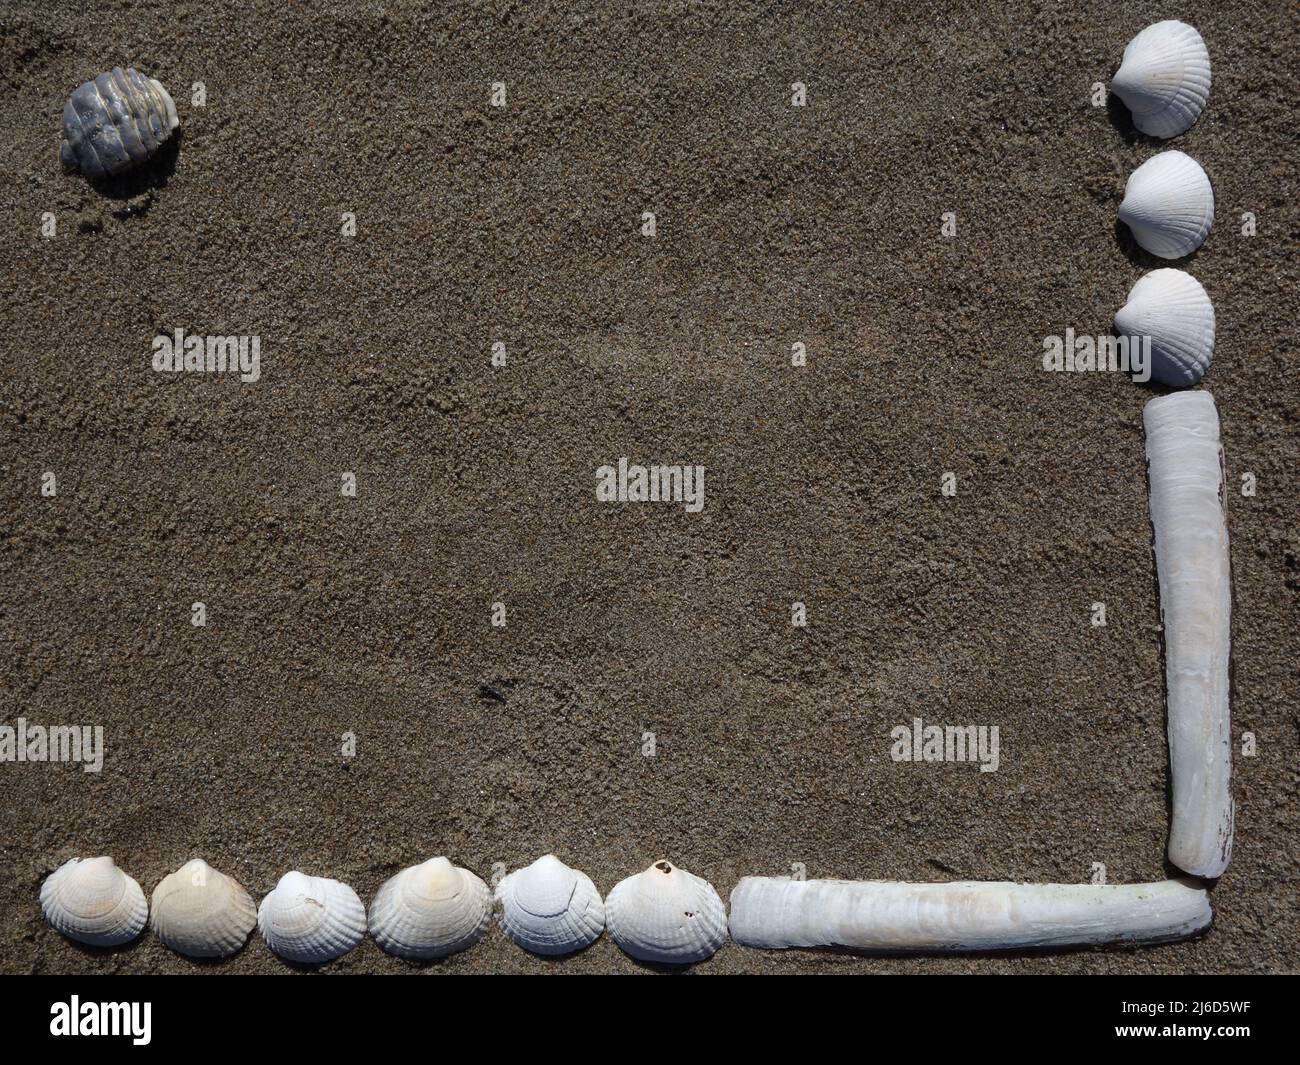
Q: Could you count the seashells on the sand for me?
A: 12